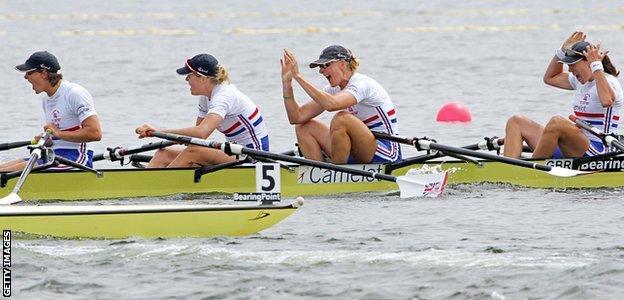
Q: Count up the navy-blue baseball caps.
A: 4